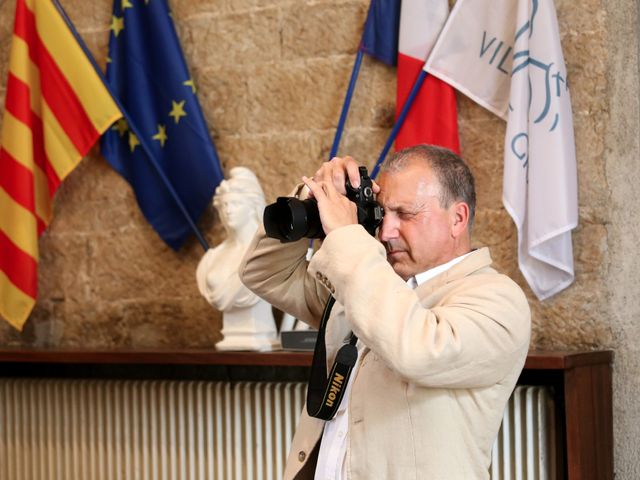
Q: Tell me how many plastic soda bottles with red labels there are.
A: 0